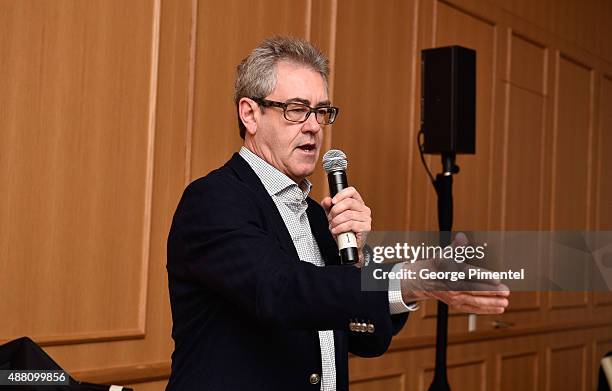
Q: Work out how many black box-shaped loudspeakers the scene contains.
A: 1